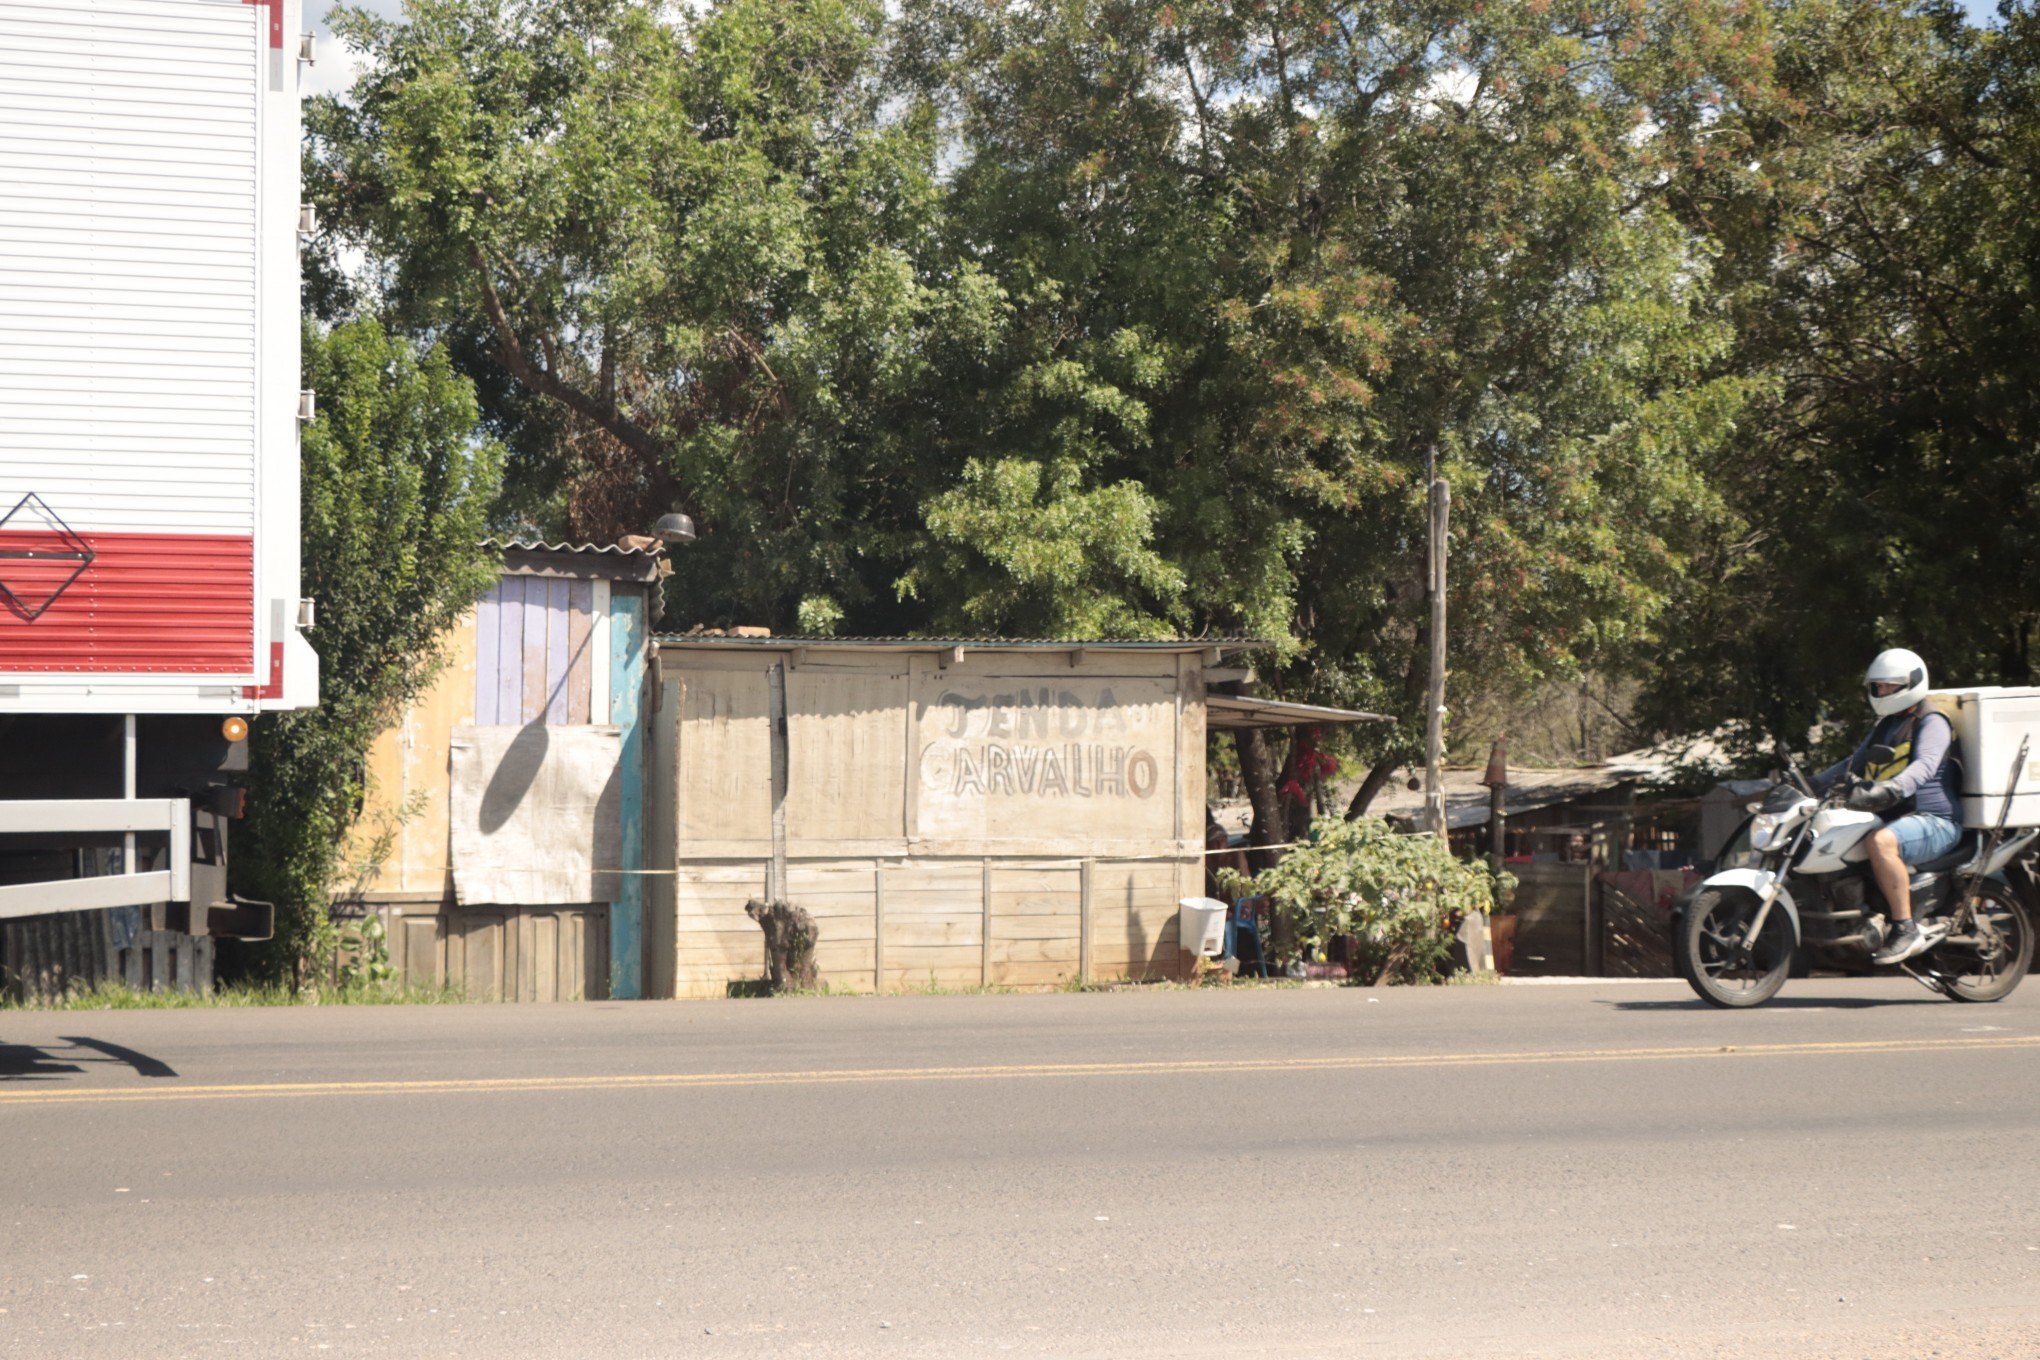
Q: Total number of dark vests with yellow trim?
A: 1